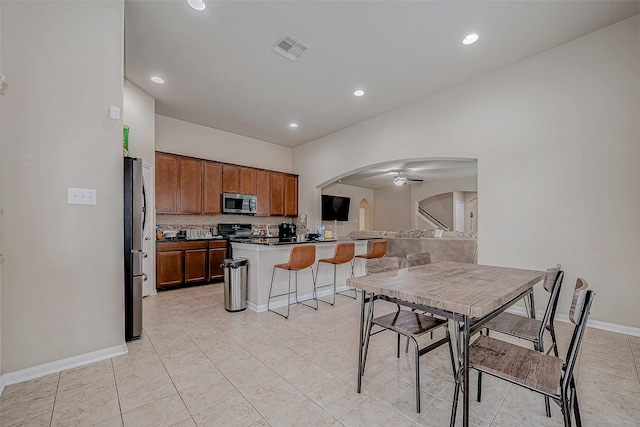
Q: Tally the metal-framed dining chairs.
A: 4